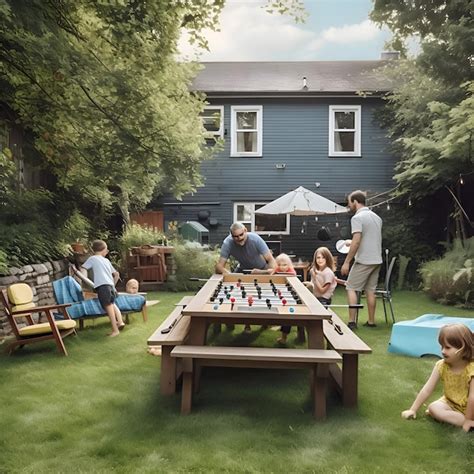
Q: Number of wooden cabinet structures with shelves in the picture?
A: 1